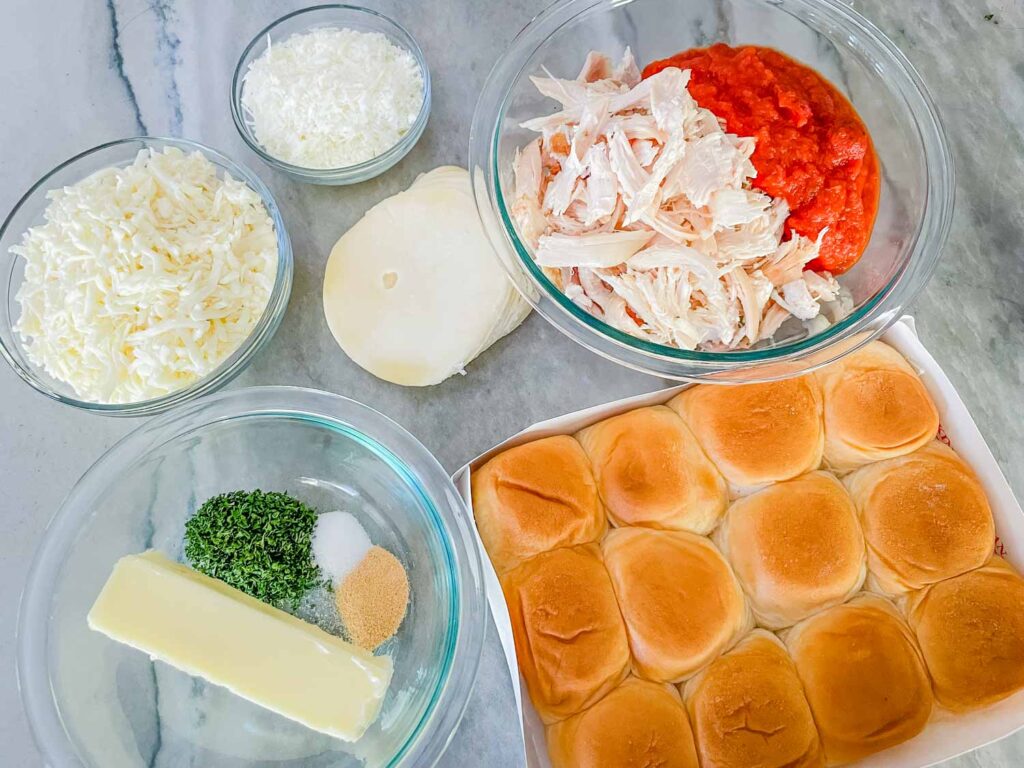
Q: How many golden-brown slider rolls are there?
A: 12